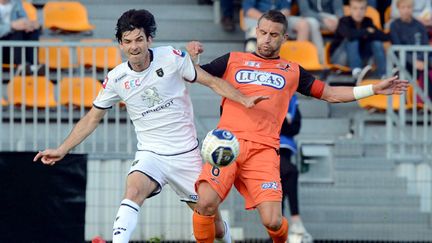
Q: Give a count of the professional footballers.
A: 2